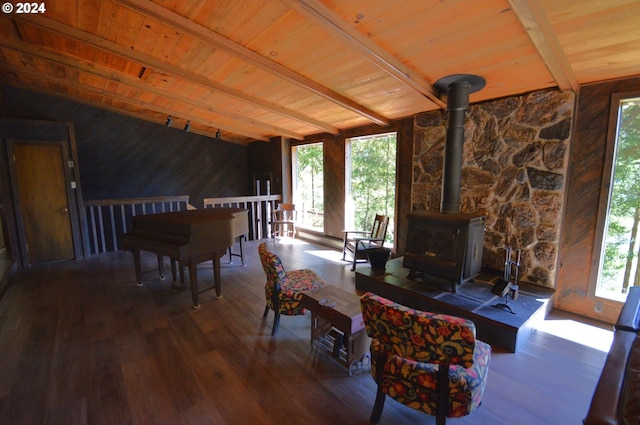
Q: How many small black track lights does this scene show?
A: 3